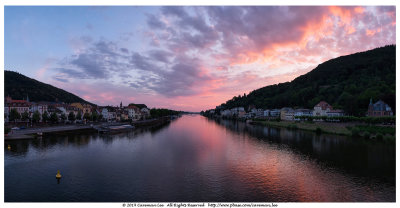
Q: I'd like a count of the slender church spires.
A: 2